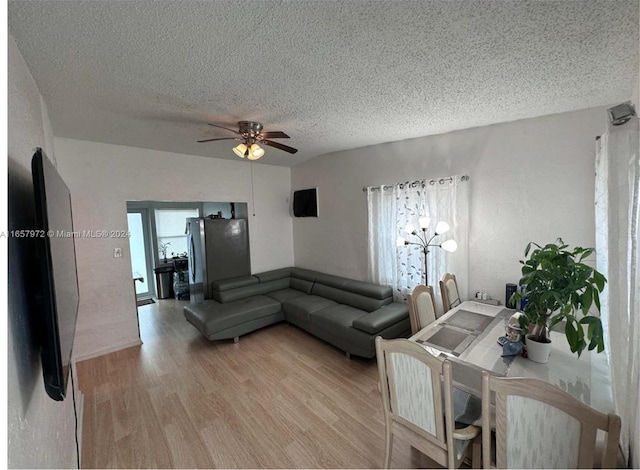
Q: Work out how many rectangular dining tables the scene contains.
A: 1